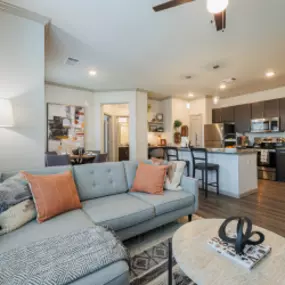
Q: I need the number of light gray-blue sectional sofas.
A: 1